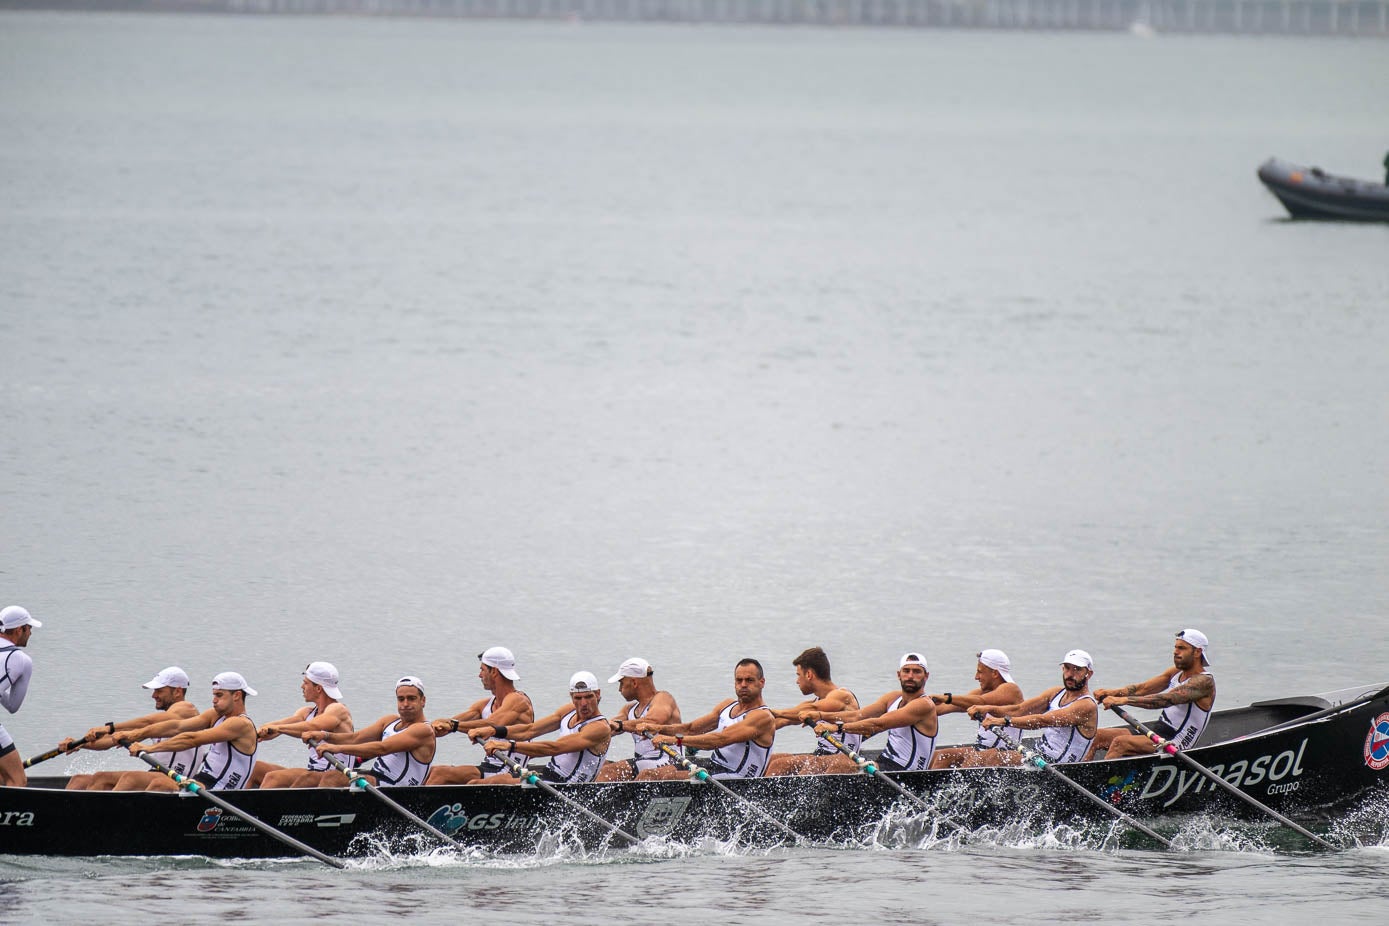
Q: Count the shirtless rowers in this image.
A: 0